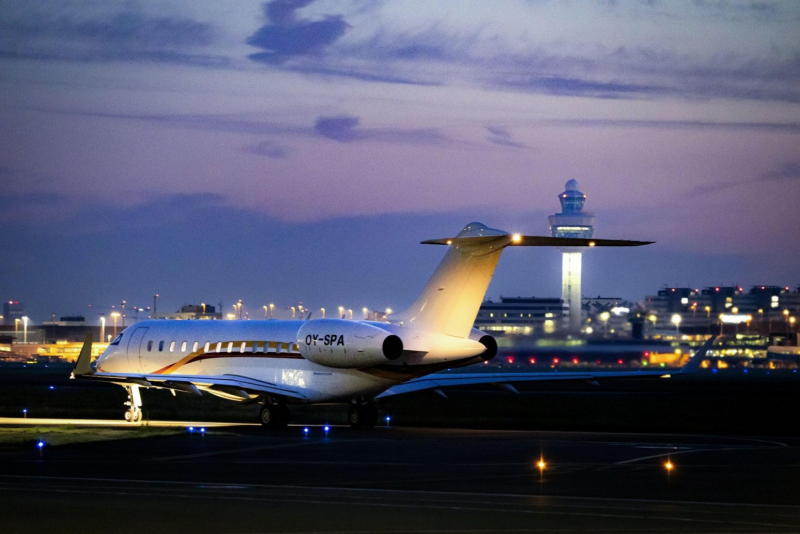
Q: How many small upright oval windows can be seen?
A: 13